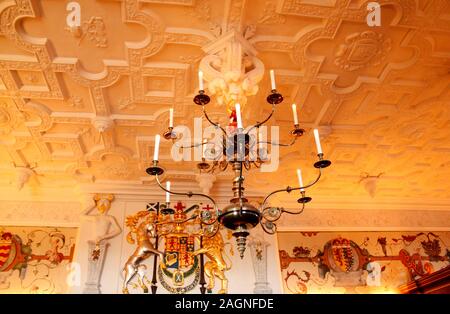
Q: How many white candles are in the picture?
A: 9